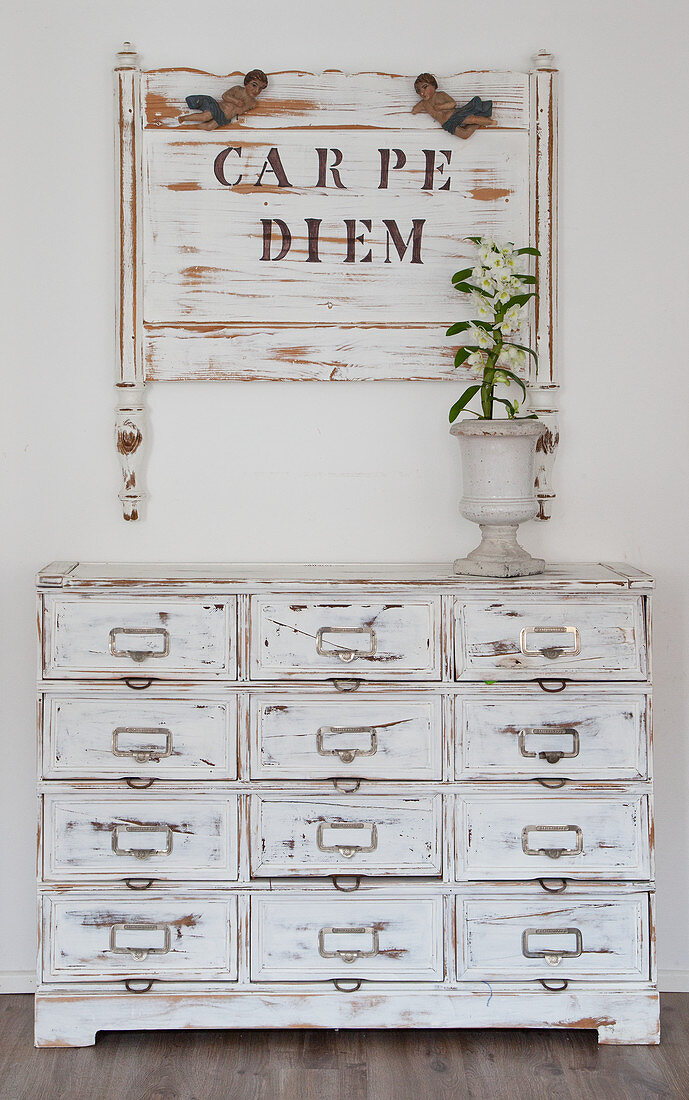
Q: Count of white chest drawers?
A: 12